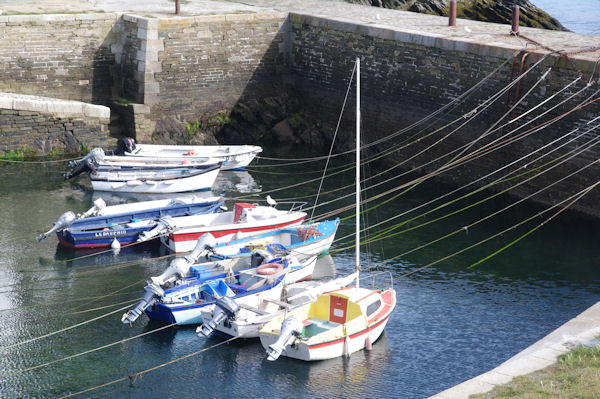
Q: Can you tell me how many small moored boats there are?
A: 11